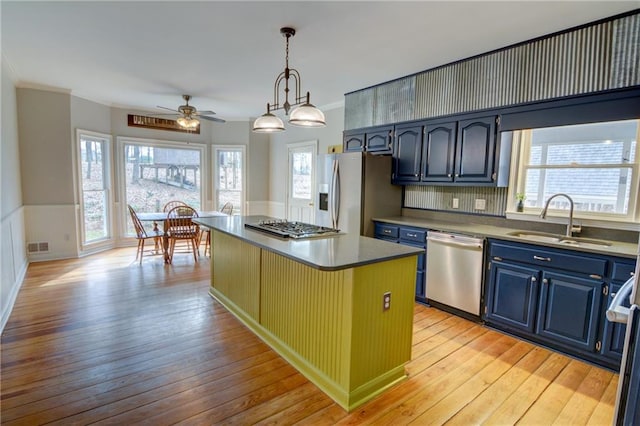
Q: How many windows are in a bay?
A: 3